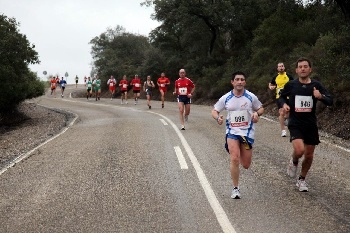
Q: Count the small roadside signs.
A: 2